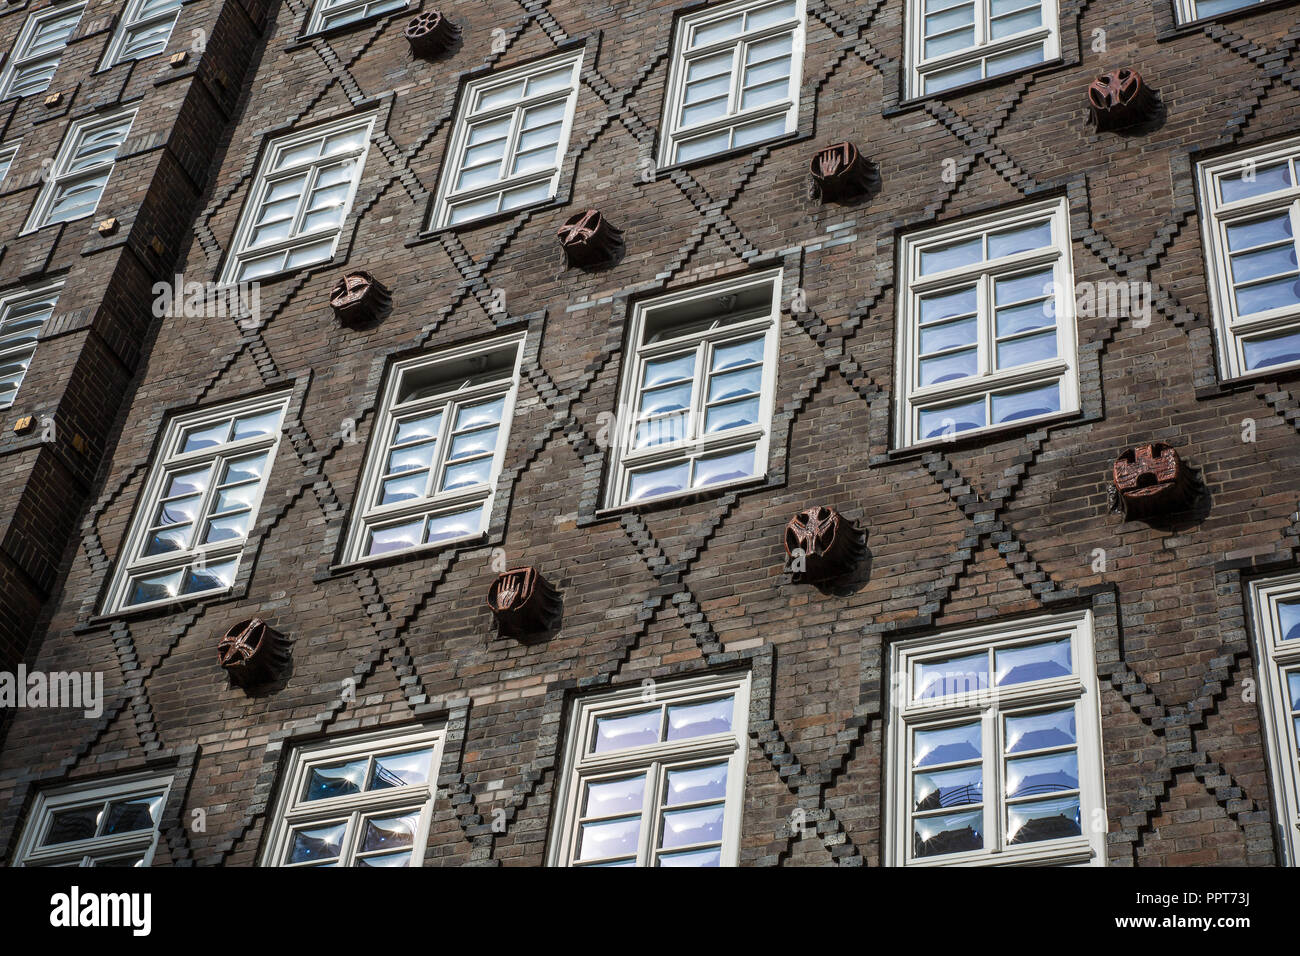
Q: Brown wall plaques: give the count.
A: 9